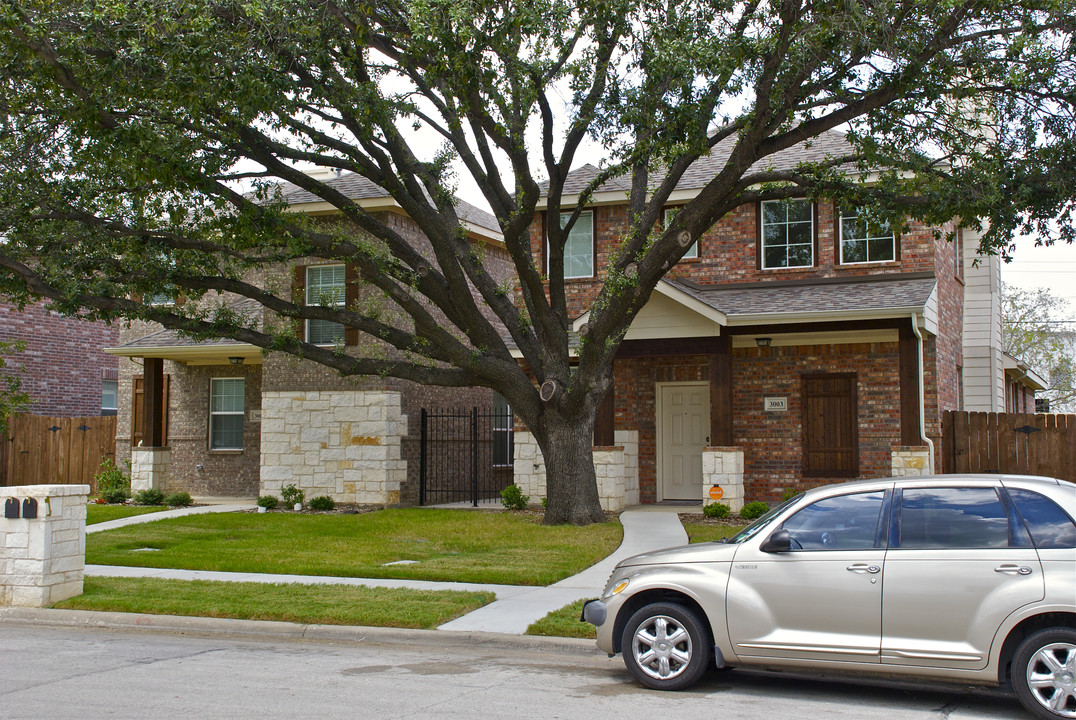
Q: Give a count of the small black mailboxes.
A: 2